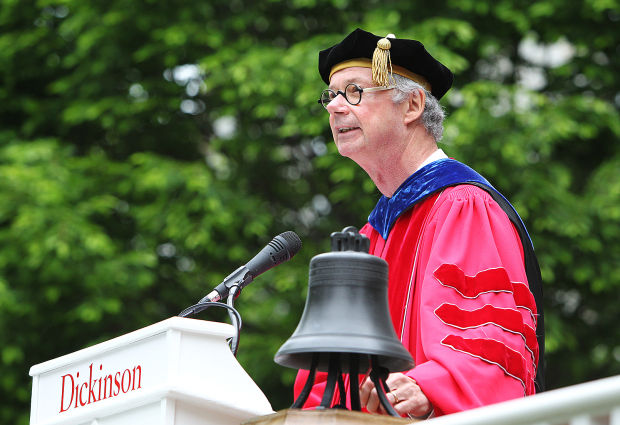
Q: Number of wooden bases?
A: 1